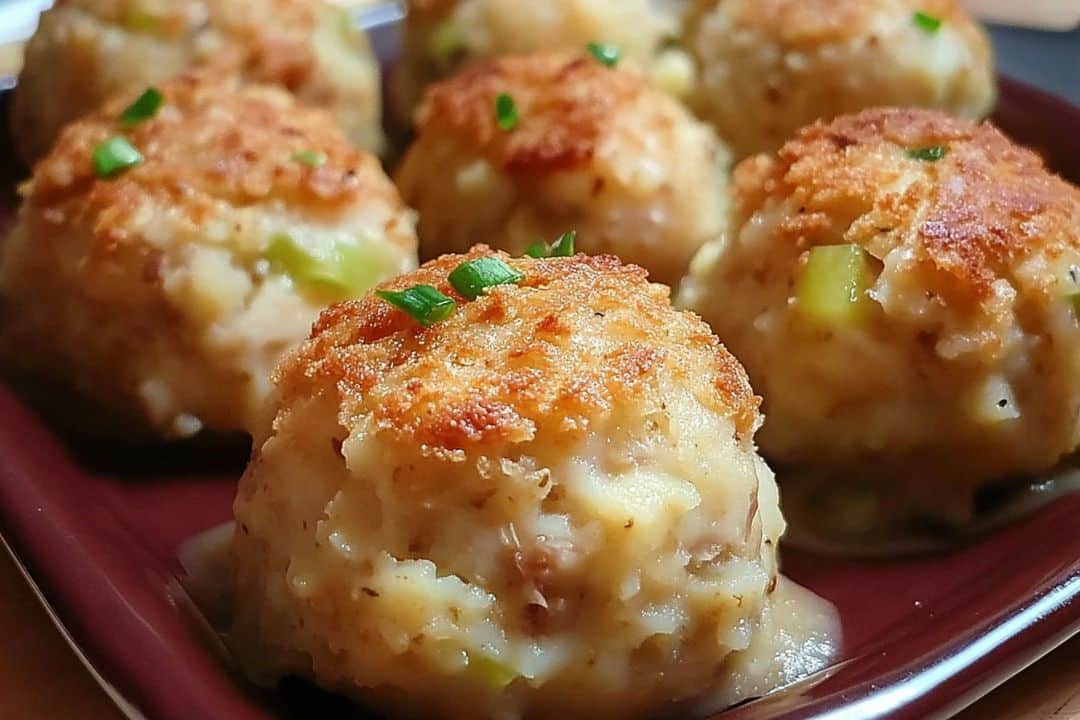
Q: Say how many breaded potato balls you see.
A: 7